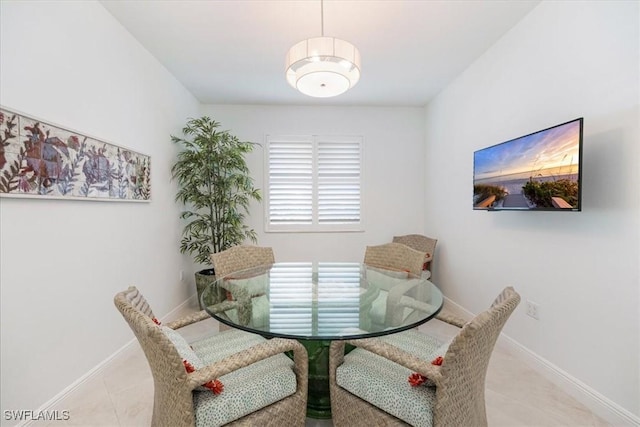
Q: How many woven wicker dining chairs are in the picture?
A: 5